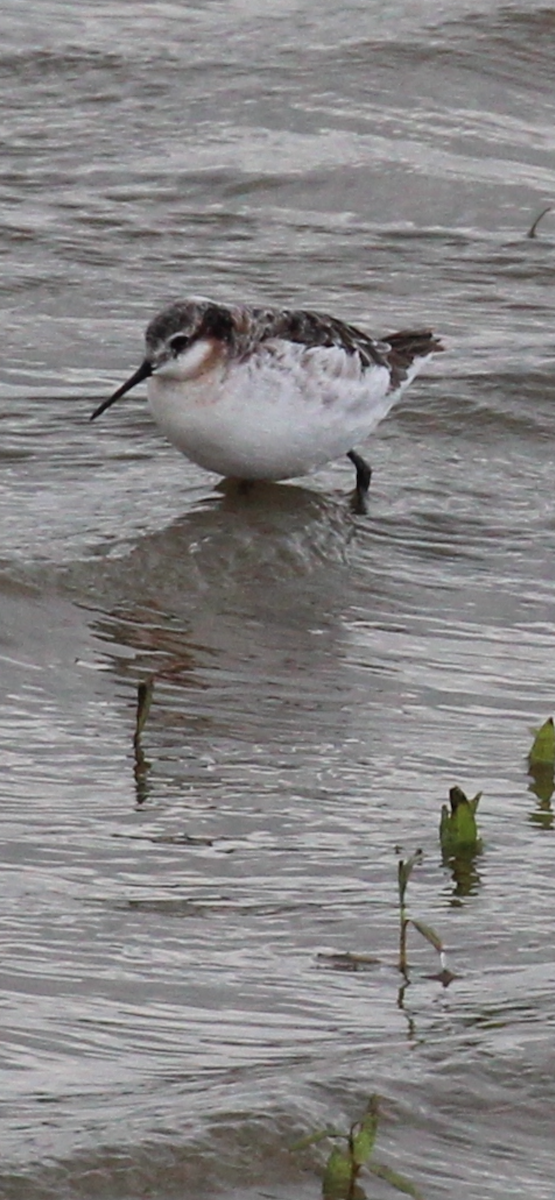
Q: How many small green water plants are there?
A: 5